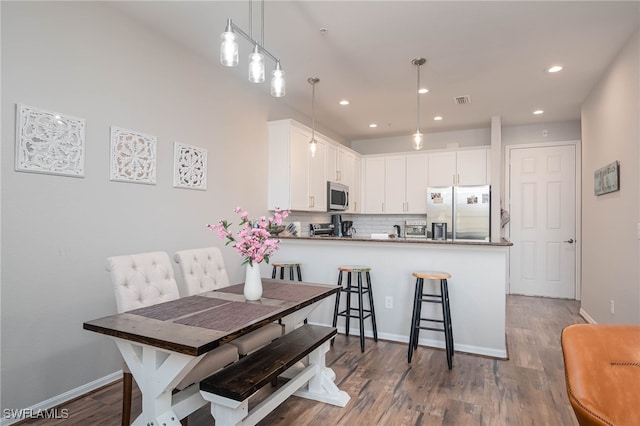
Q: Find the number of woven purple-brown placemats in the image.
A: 4